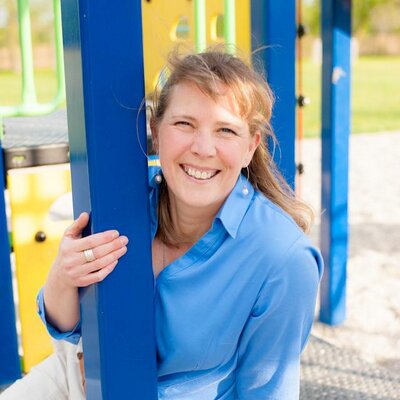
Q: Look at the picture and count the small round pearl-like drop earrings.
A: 2